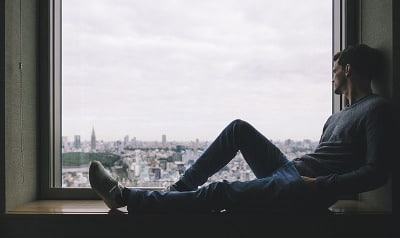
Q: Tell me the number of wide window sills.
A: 1